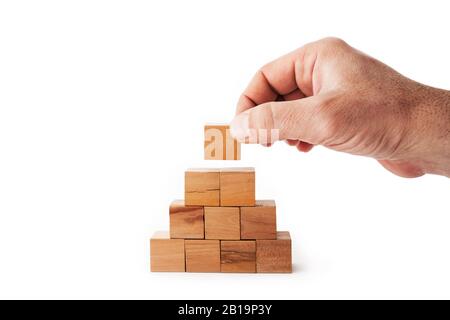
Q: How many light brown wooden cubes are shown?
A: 10